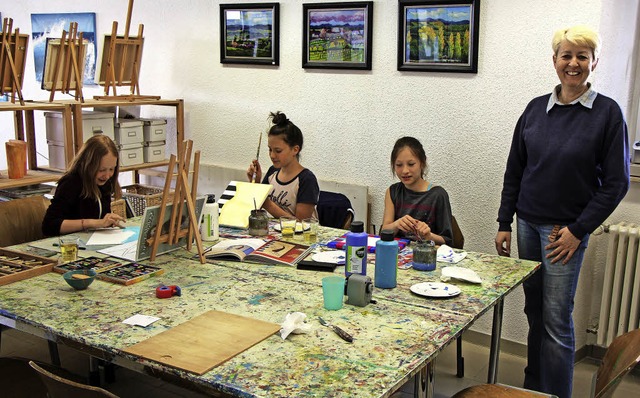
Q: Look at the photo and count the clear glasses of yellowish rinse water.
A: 3